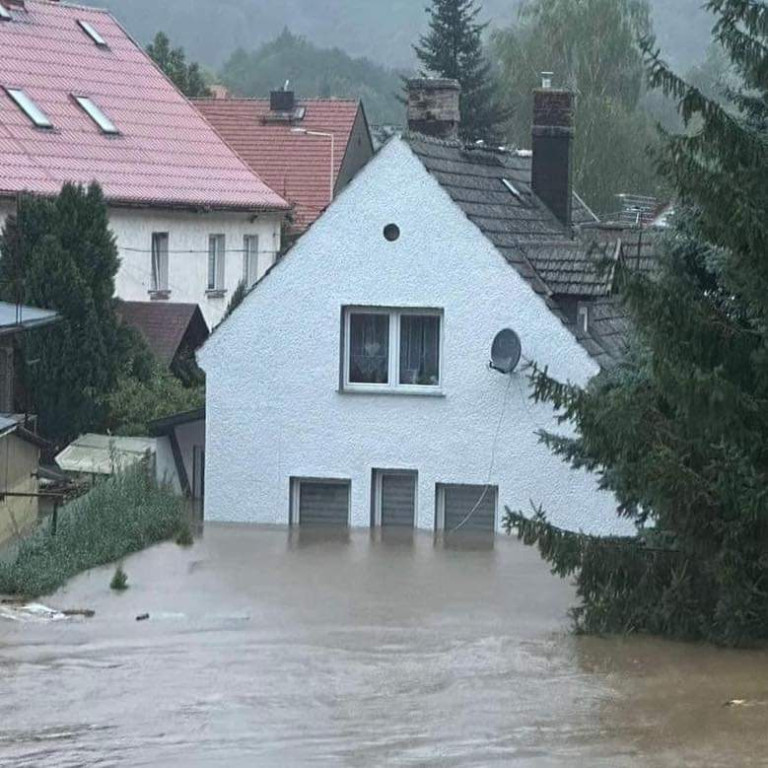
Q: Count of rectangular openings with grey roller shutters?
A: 3